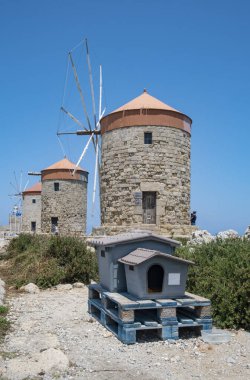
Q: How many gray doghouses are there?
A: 2